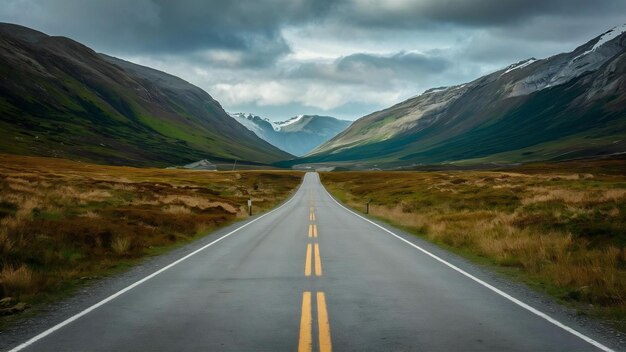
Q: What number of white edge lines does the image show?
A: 2